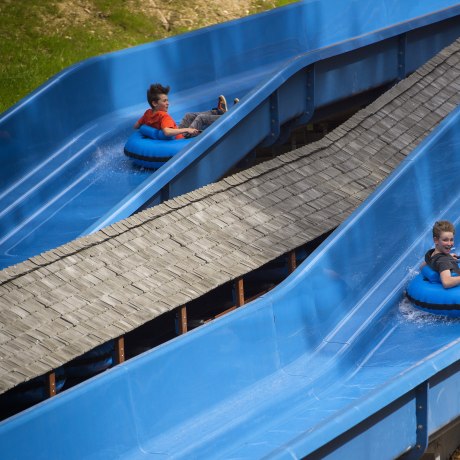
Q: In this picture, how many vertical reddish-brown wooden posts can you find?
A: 5